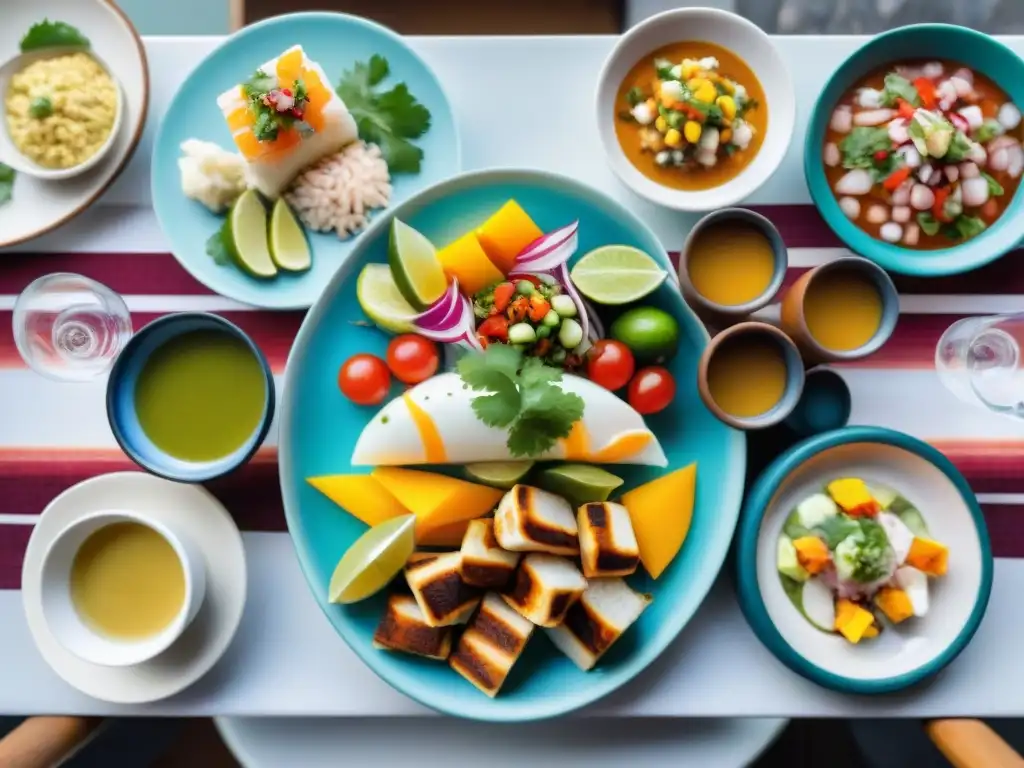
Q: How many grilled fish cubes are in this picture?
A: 8